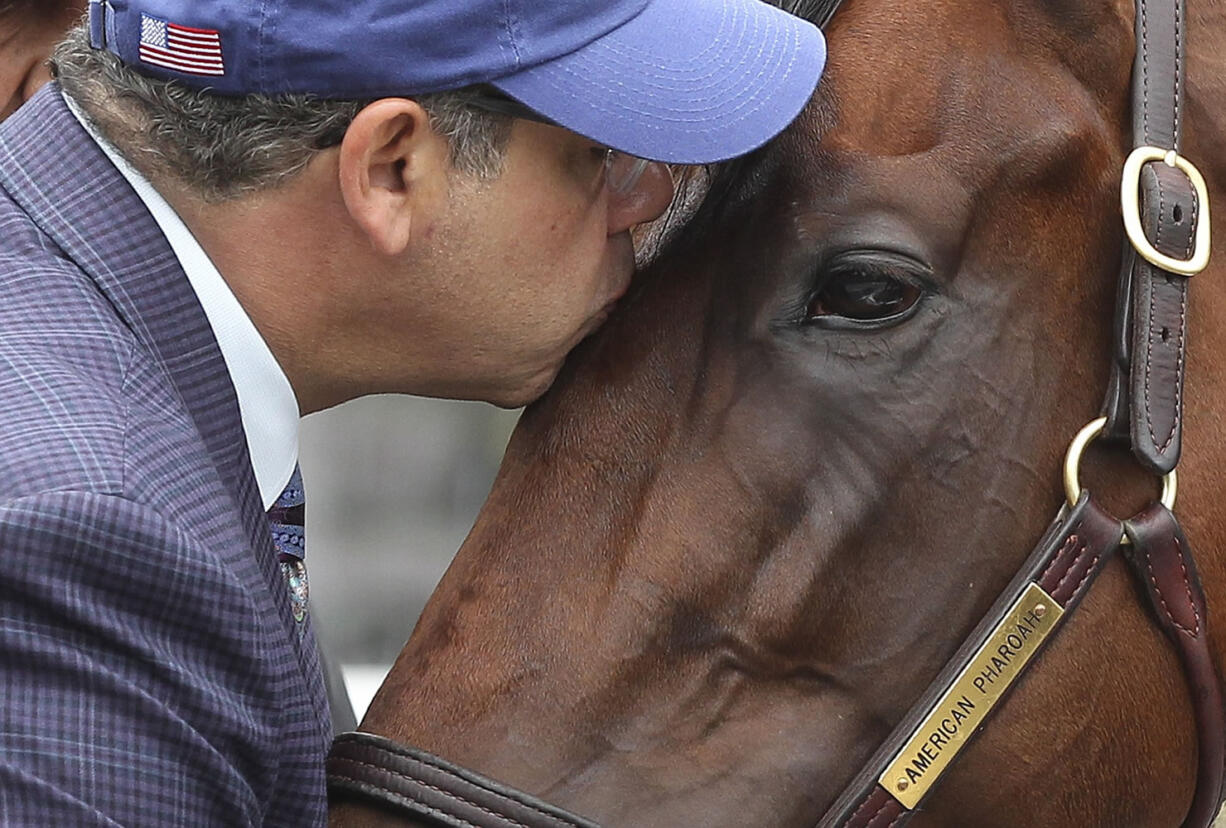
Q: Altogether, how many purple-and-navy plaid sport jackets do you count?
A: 1